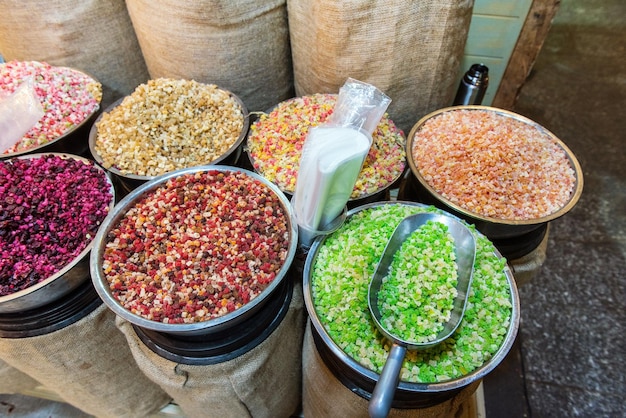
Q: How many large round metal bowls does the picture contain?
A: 7